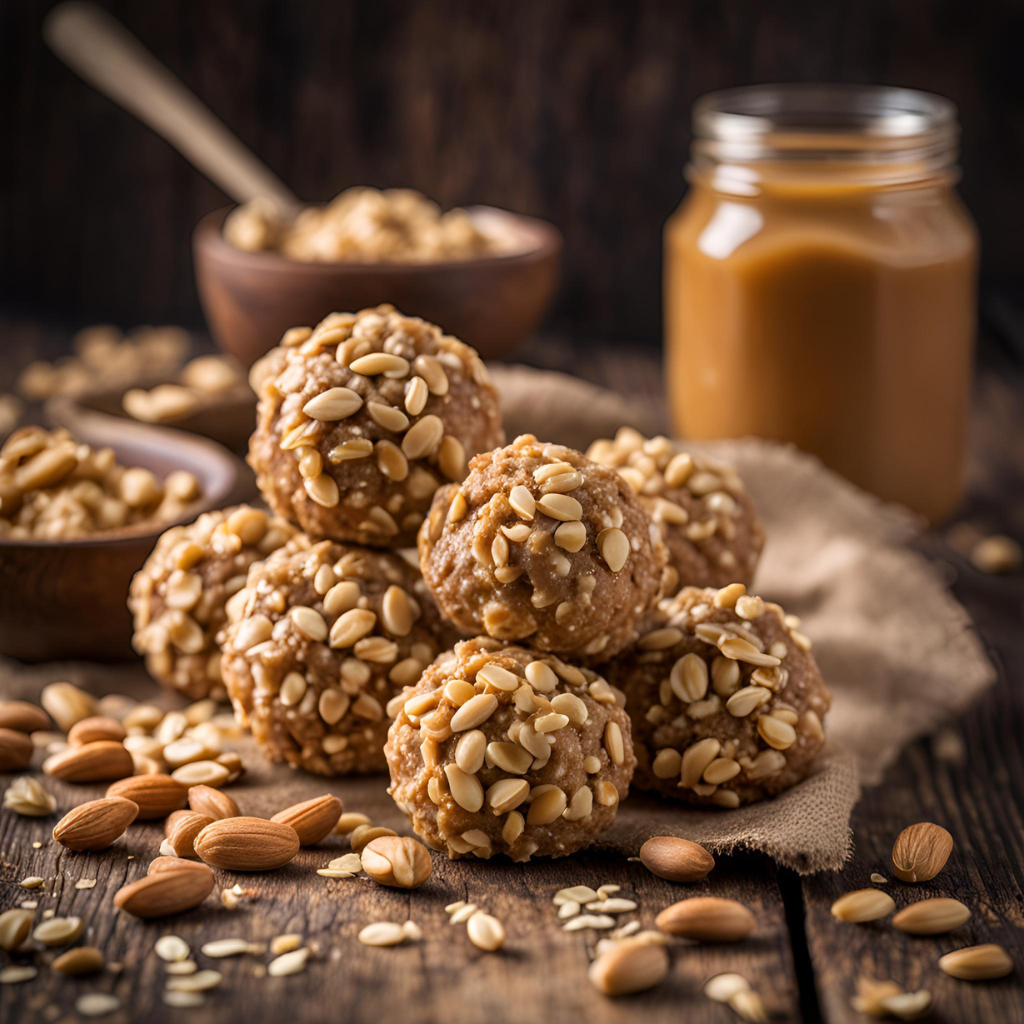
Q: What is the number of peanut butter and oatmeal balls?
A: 7